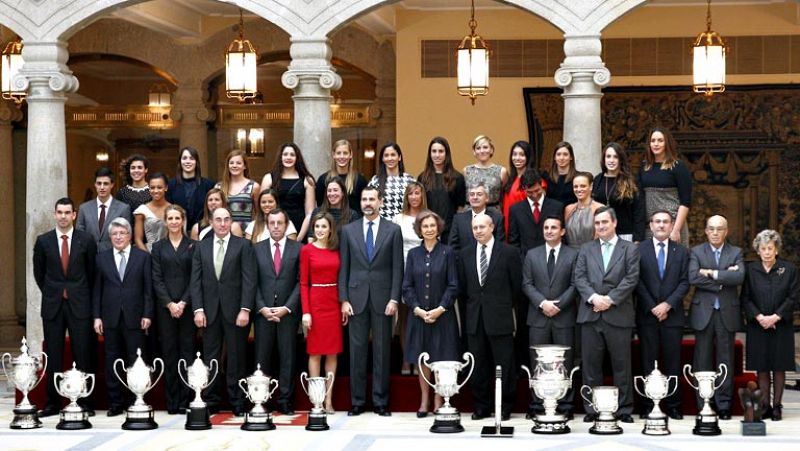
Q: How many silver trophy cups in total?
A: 11